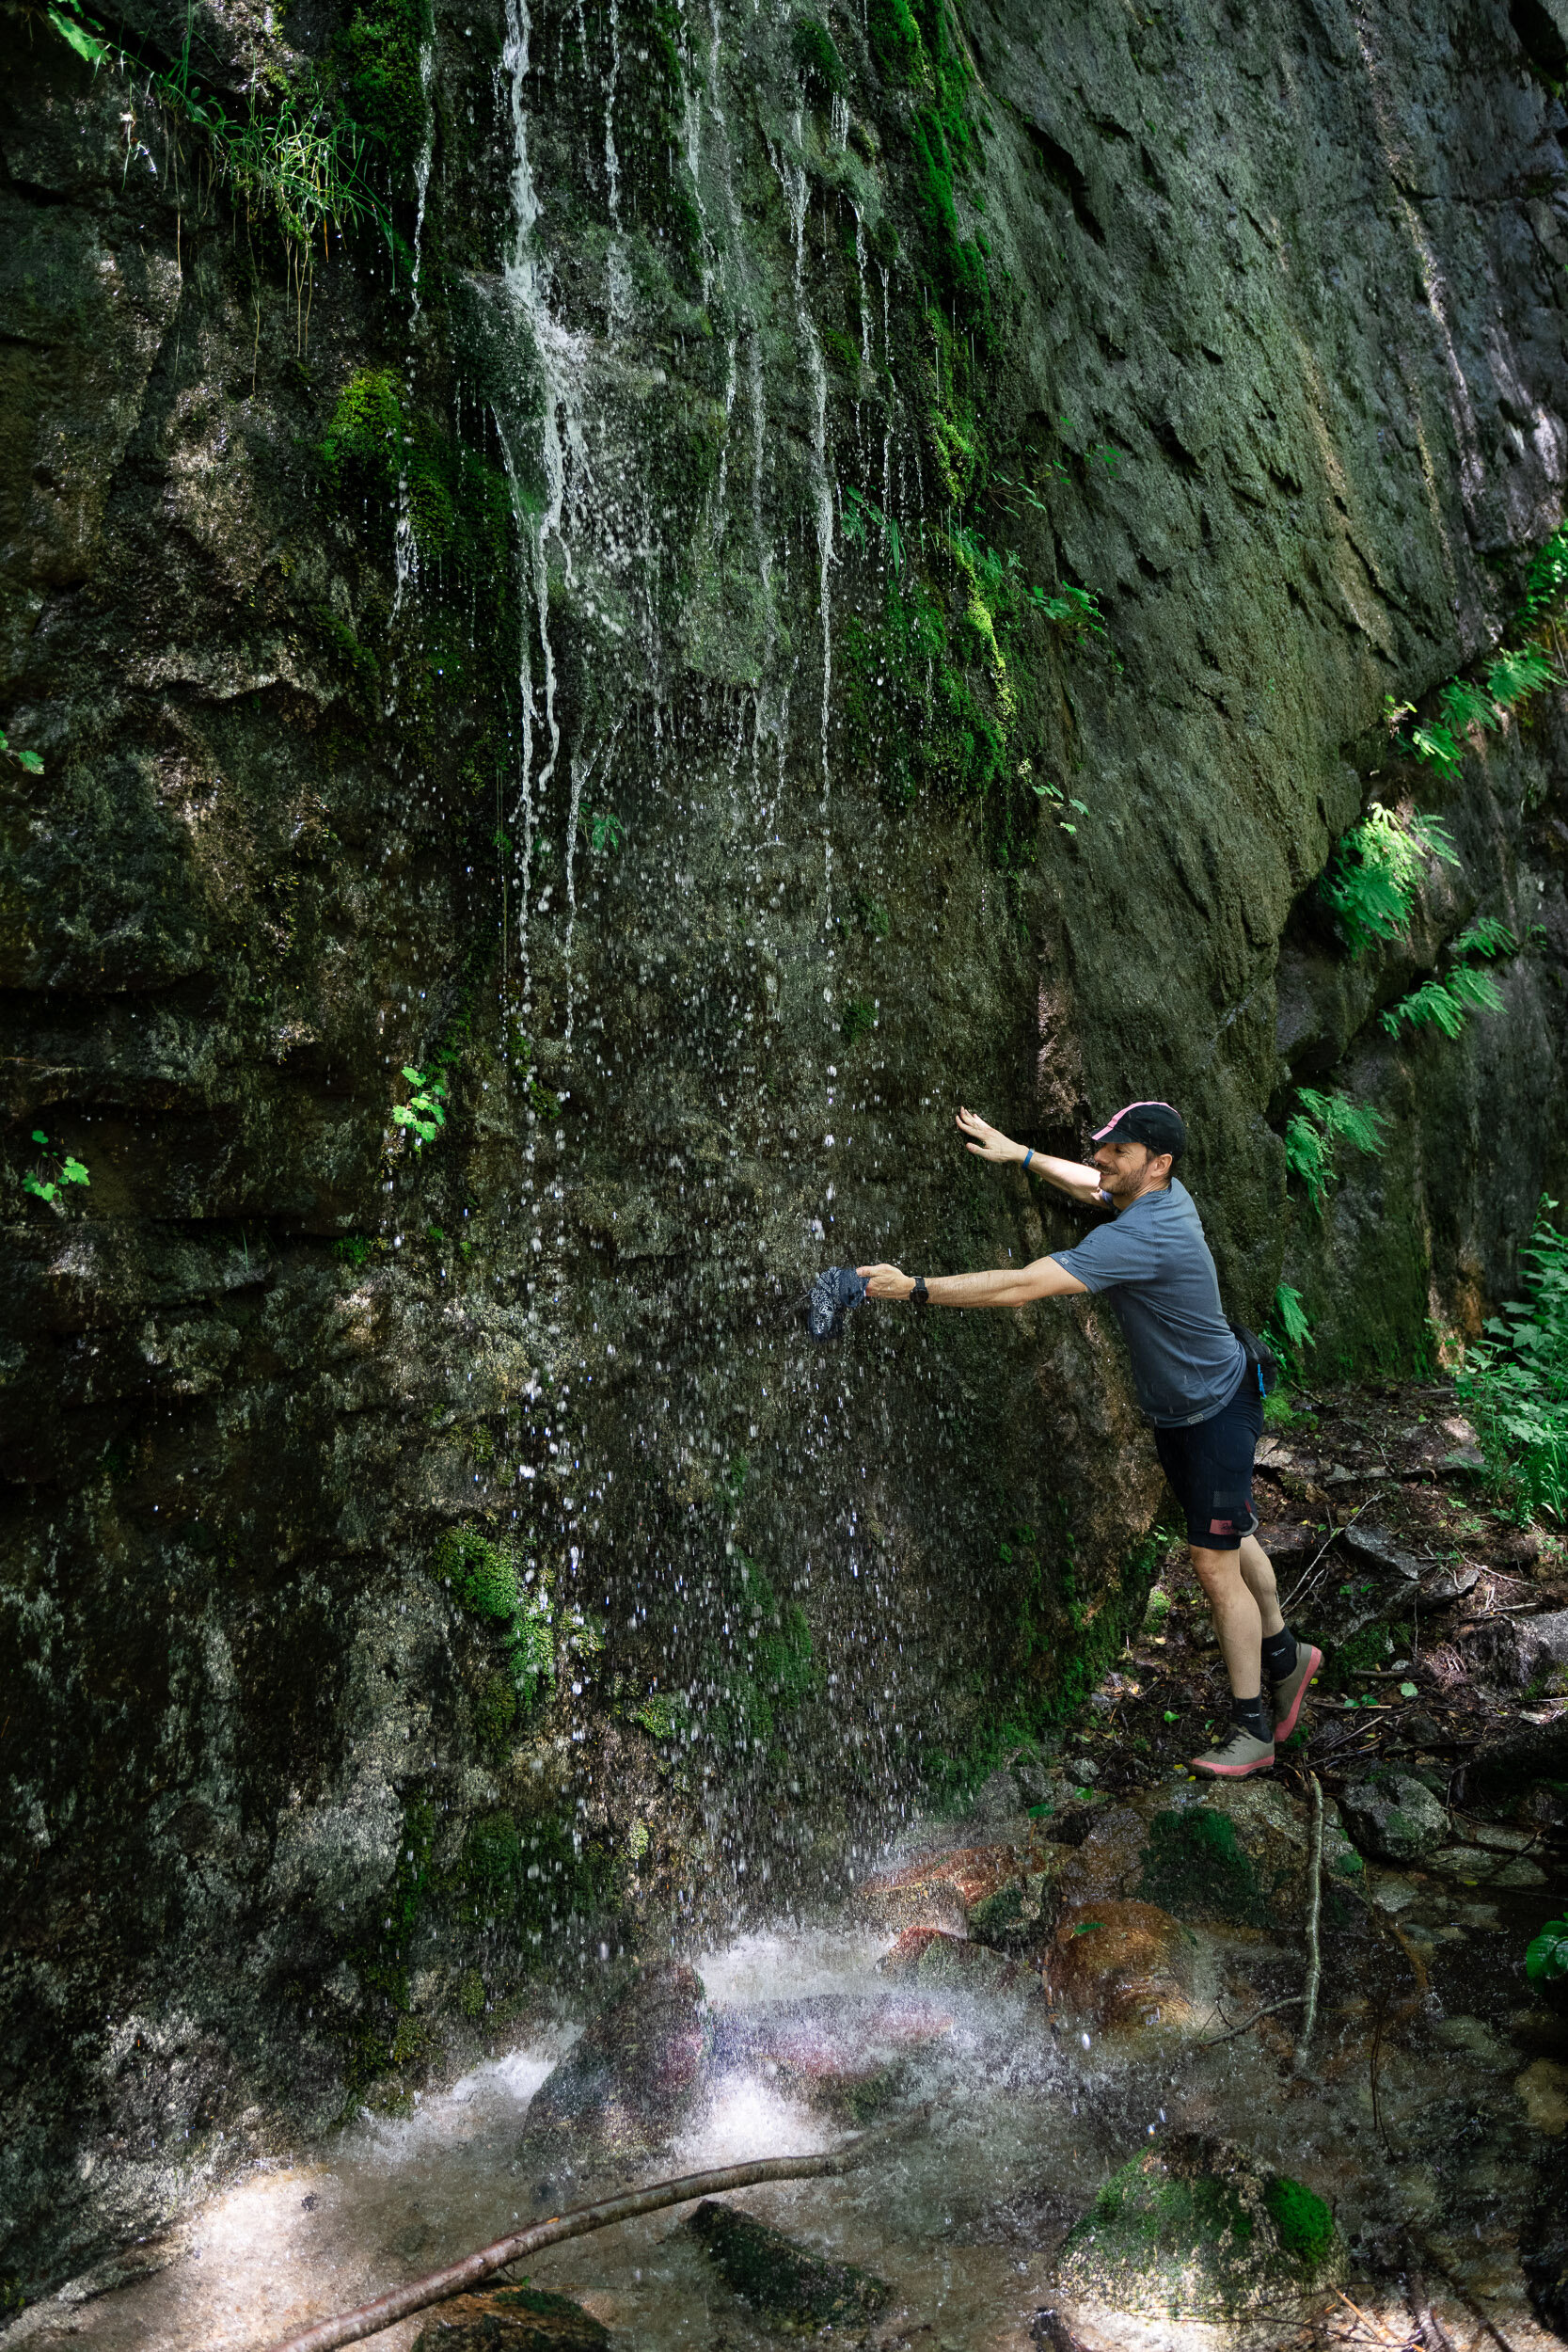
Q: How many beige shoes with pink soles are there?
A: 2